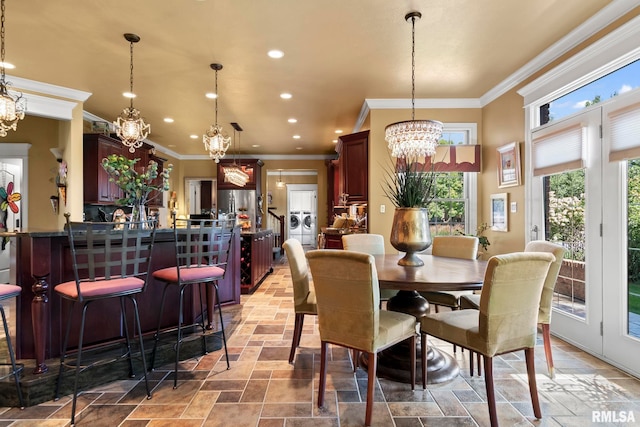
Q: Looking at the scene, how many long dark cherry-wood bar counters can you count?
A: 1